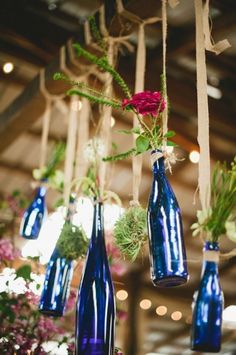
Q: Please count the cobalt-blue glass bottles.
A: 5